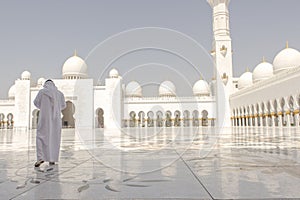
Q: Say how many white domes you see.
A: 11